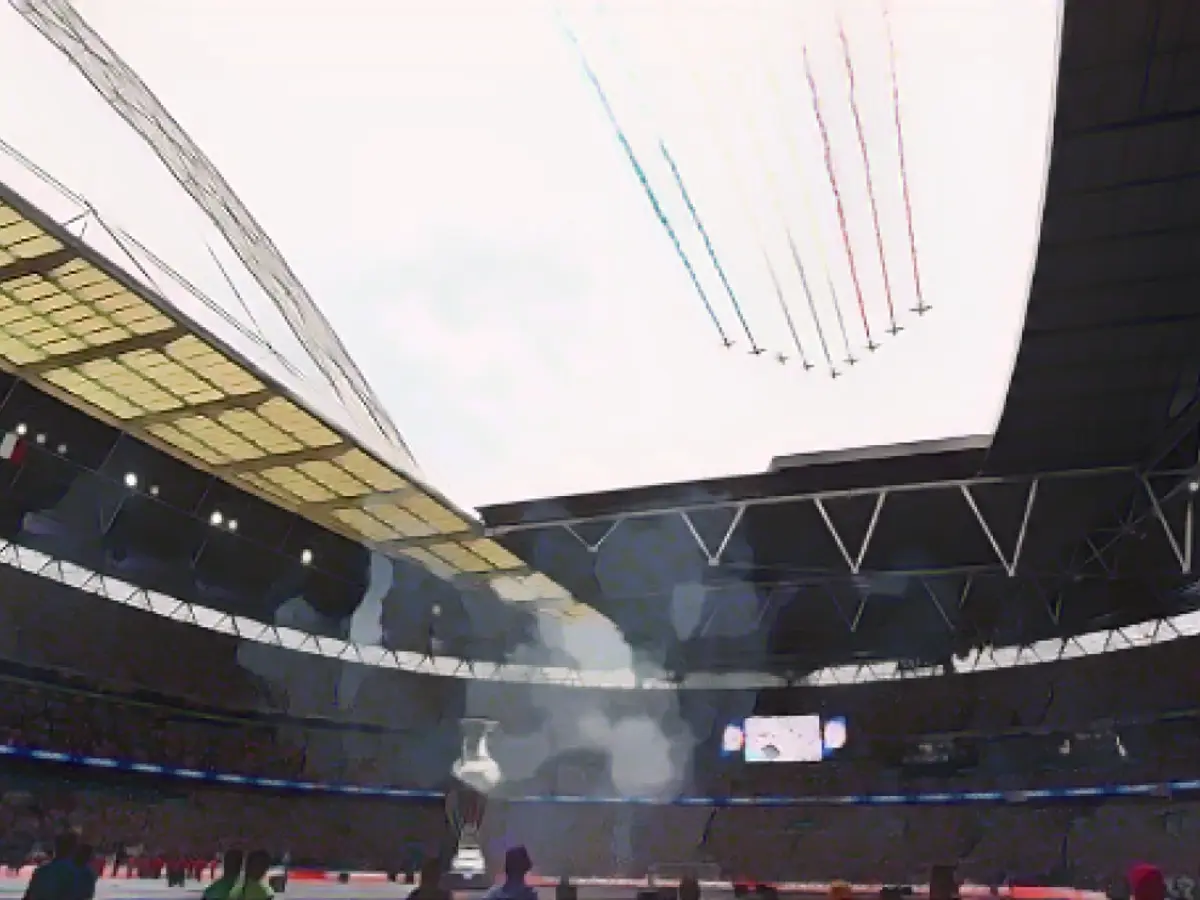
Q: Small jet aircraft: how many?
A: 9